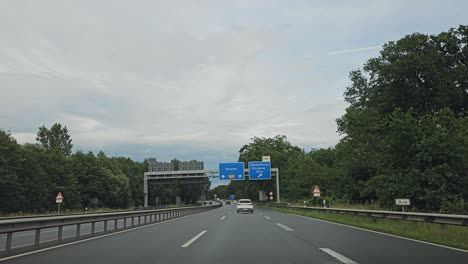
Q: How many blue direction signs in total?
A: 2